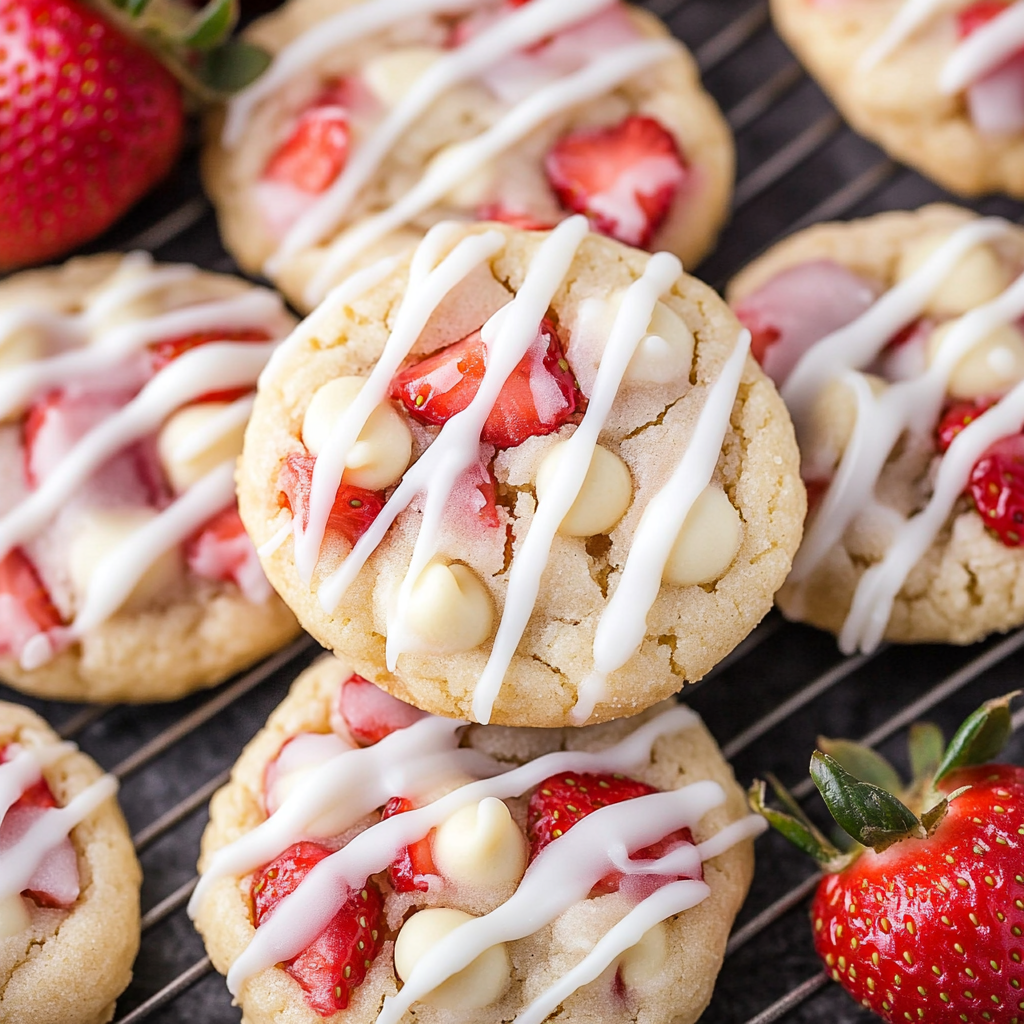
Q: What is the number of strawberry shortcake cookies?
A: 7